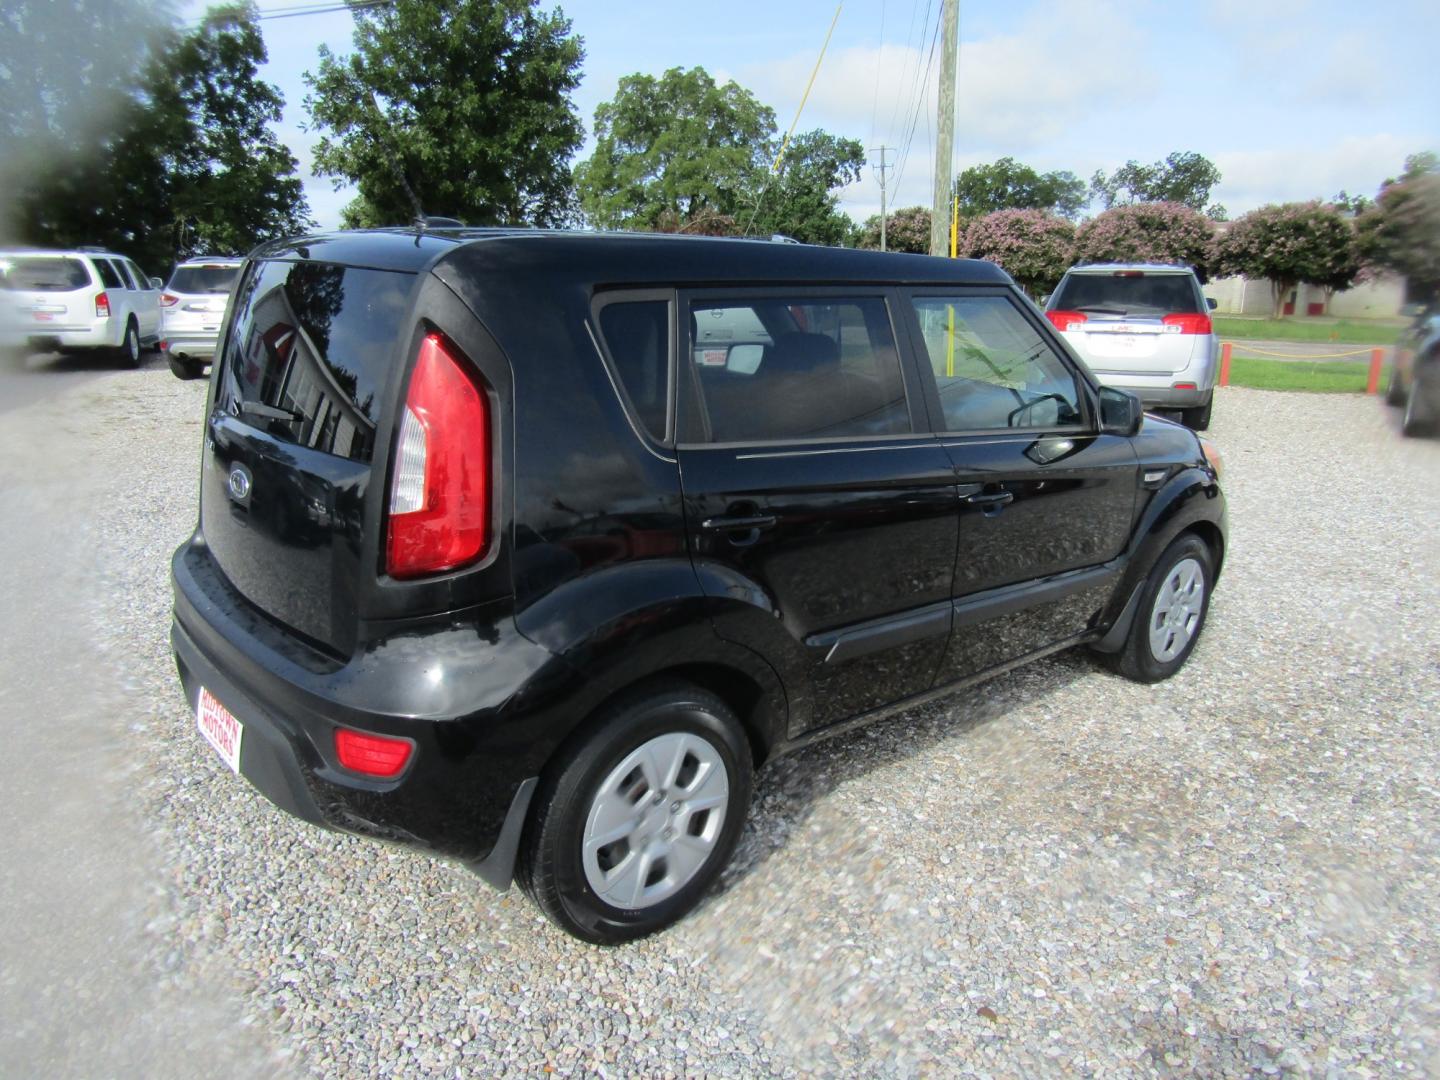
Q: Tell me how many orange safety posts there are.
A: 2